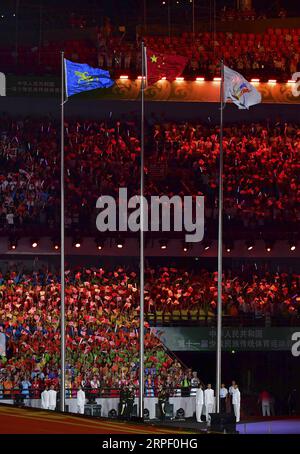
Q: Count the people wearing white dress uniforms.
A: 6